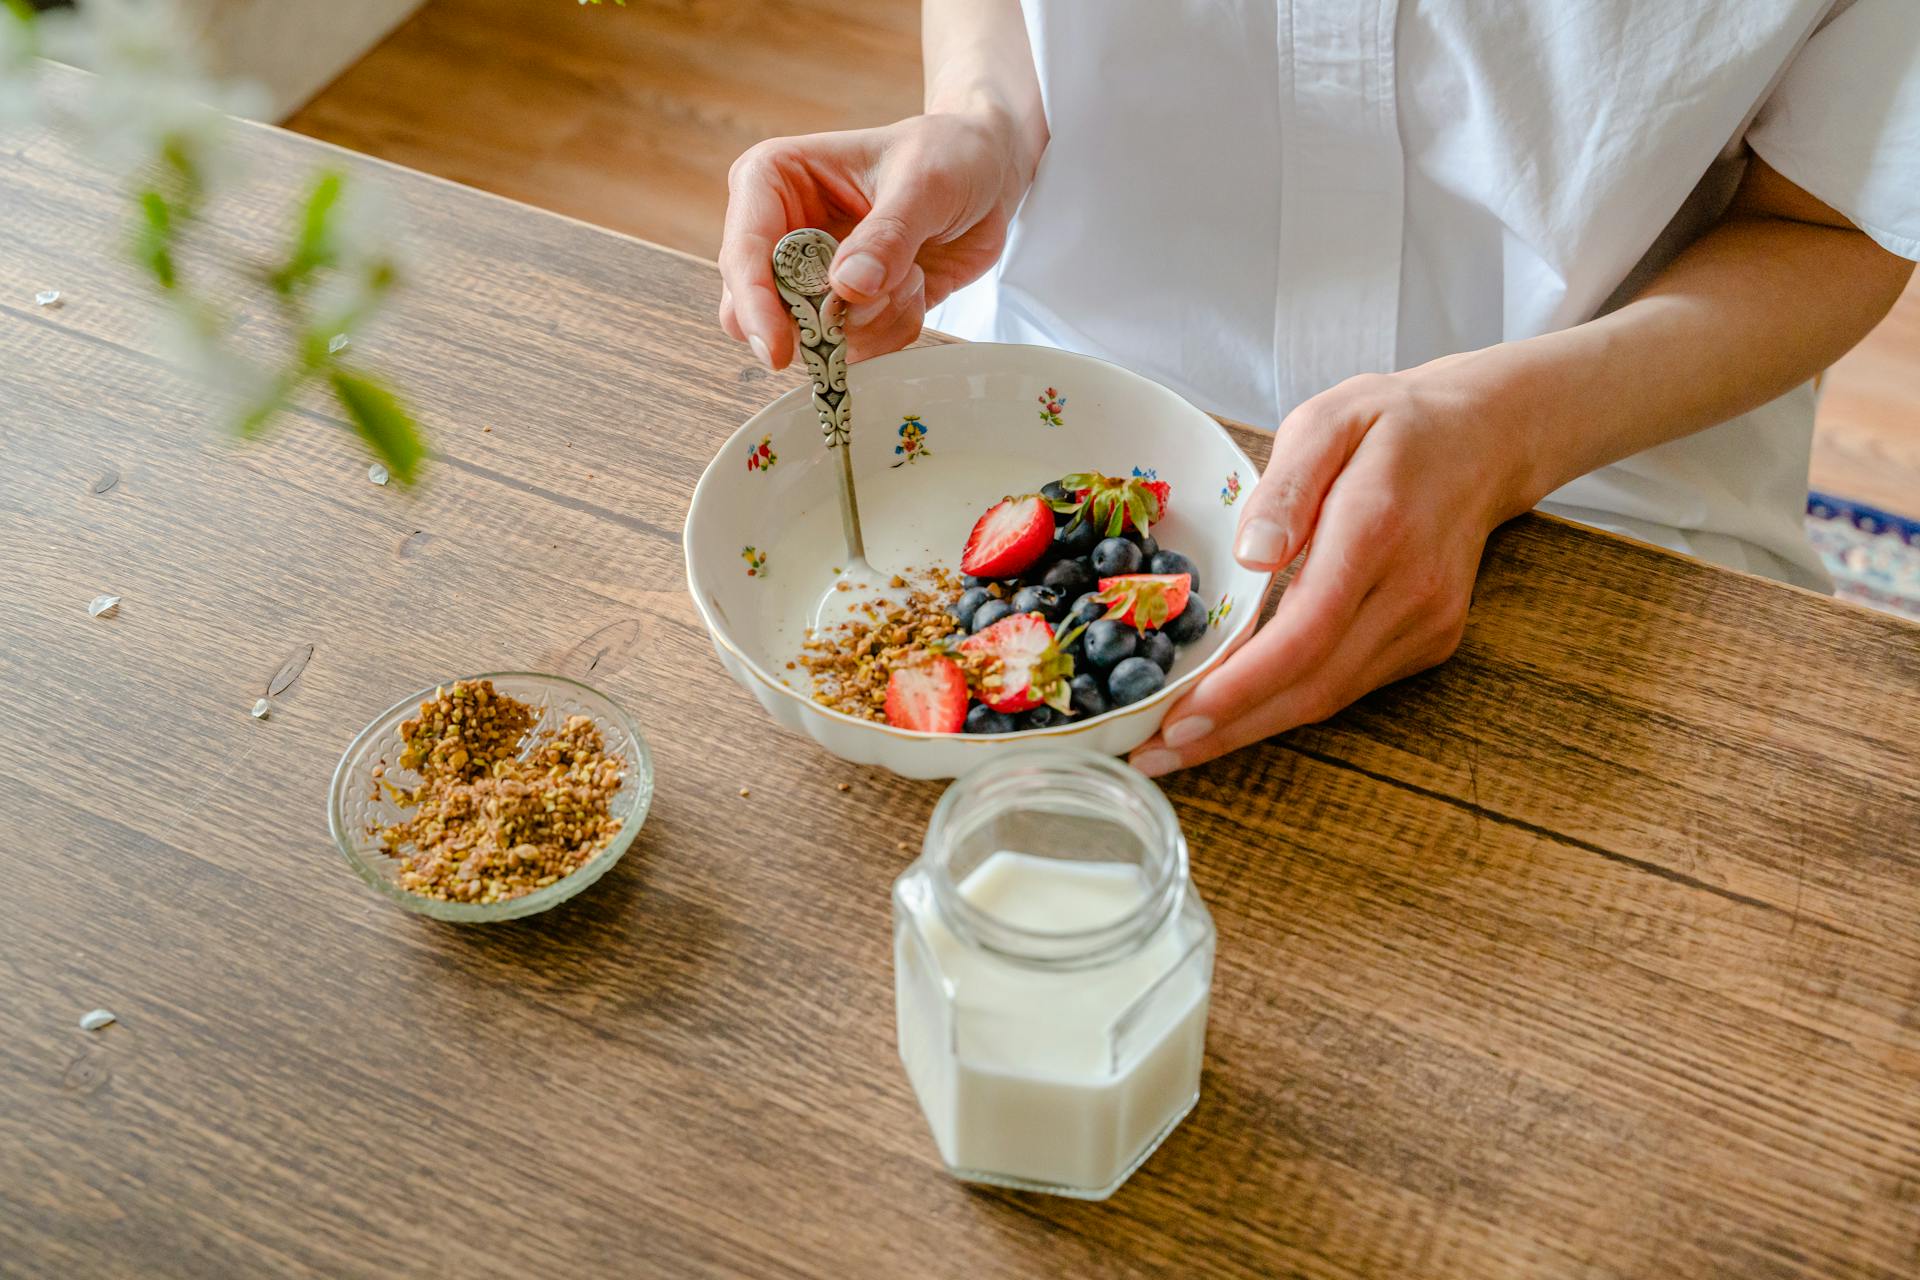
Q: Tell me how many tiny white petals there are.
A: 6